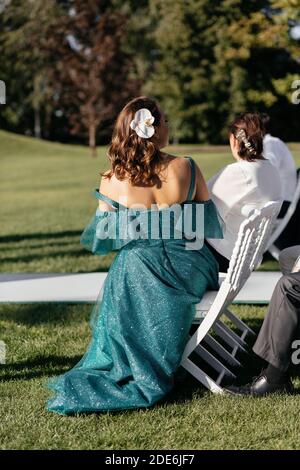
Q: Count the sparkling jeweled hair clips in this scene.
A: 1